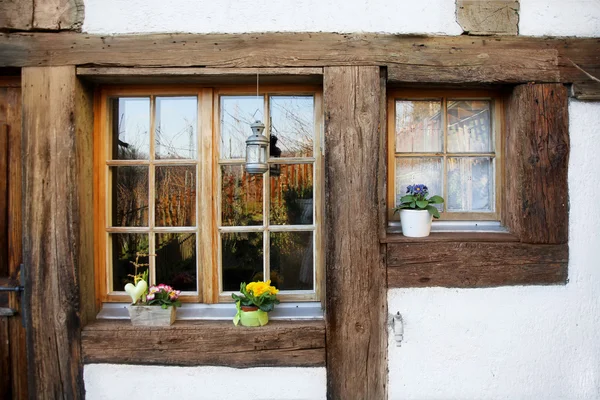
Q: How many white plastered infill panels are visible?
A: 4